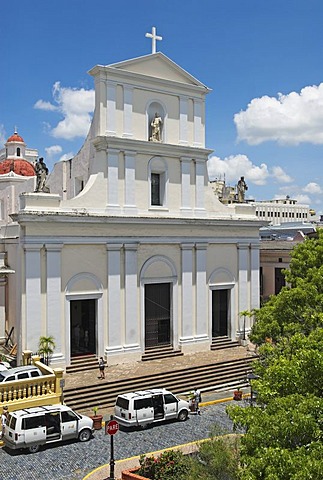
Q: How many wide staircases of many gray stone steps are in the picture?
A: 1